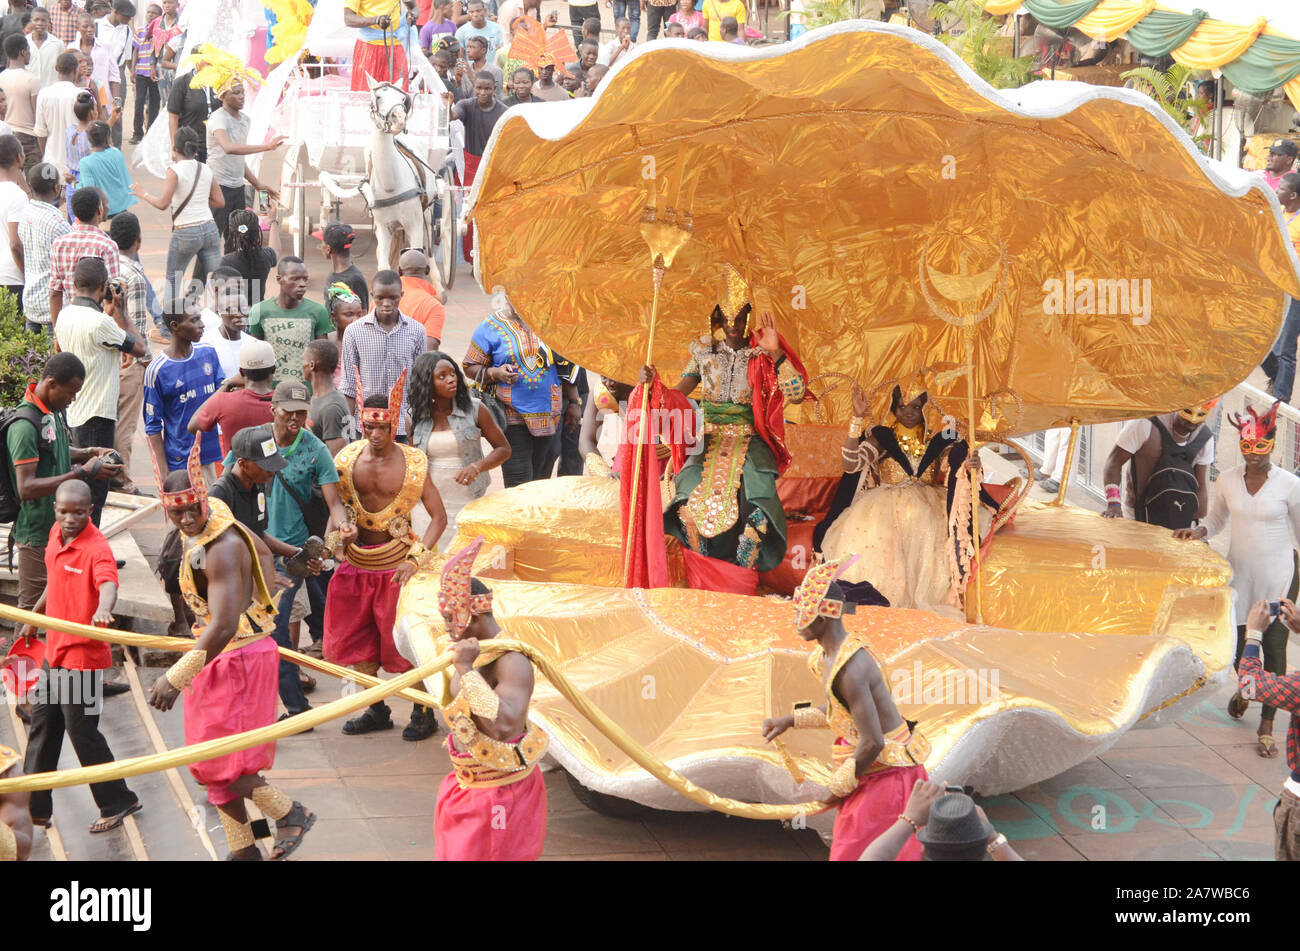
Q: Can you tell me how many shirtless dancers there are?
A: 4